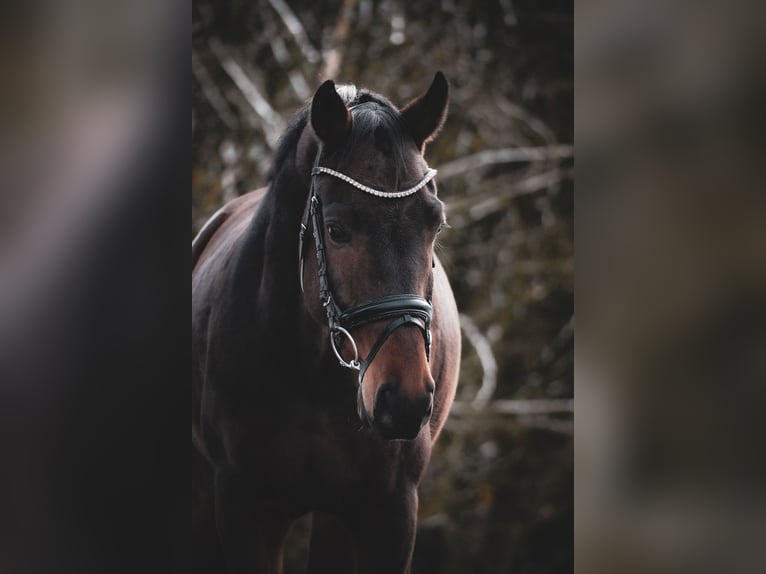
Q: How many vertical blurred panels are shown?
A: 2